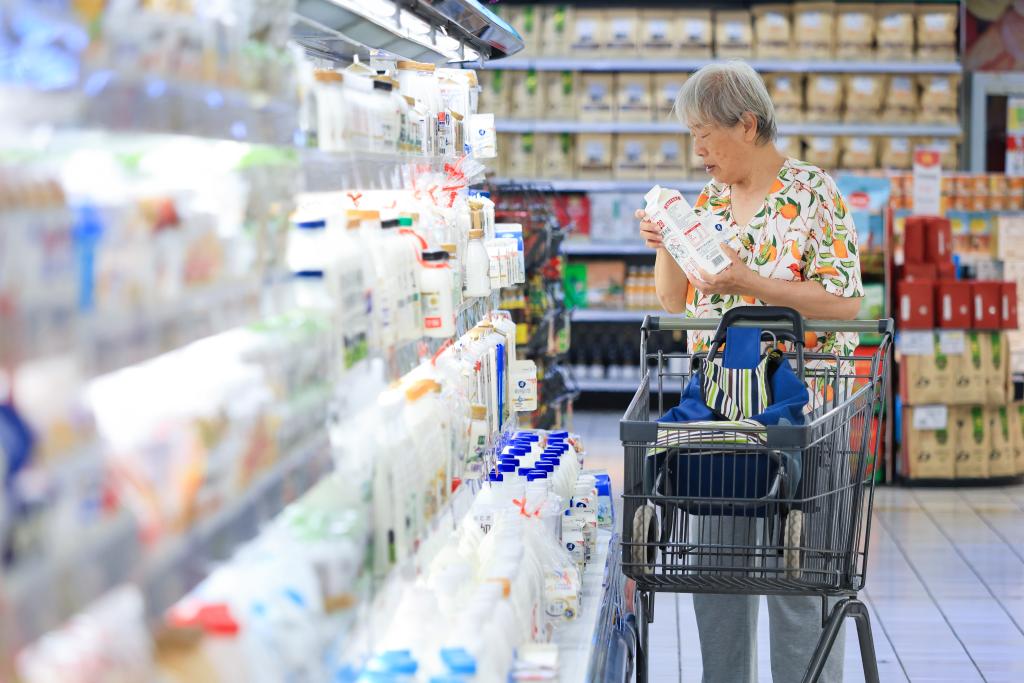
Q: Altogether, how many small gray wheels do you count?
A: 2